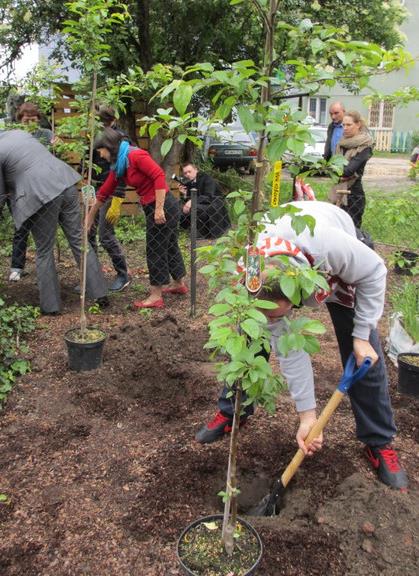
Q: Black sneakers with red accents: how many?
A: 2